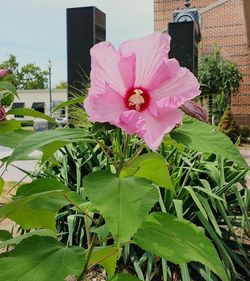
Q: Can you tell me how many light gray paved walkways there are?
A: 1